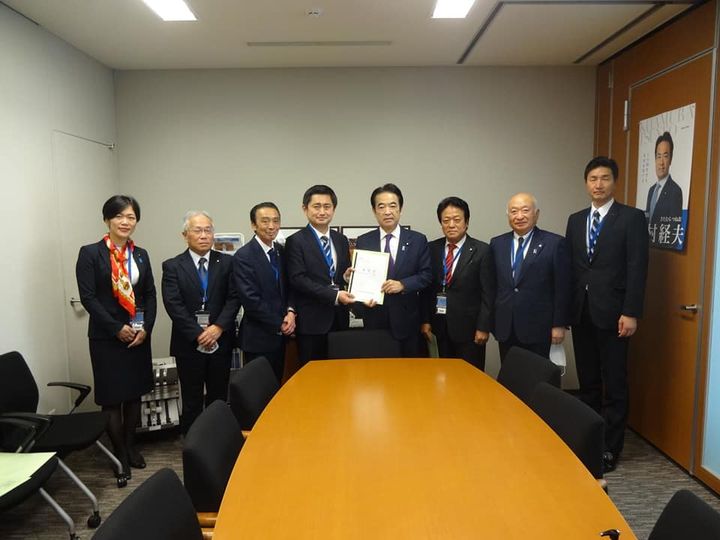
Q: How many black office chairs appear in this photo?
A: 9